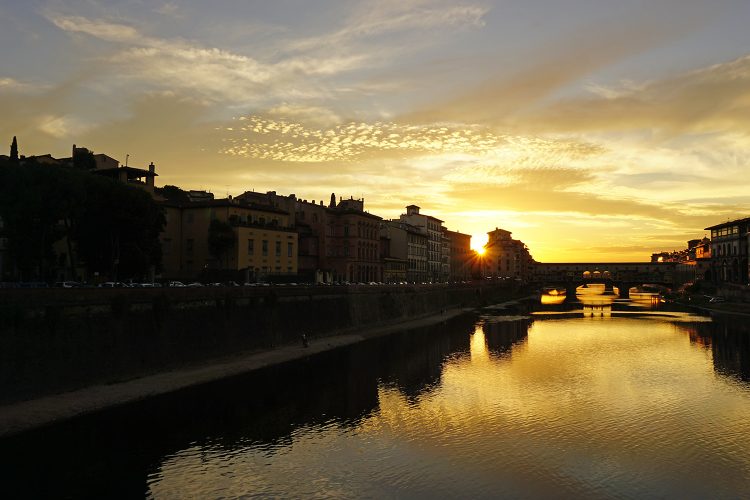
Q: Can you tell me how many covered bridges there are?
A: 1